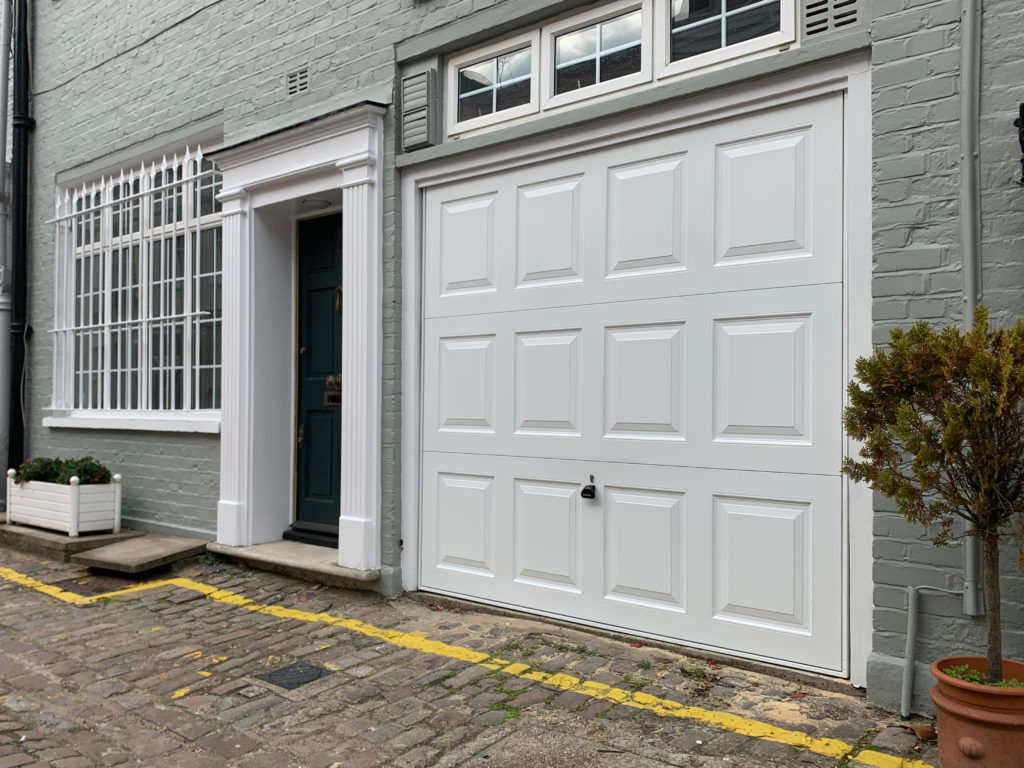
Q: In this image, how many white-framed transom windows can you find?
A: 3